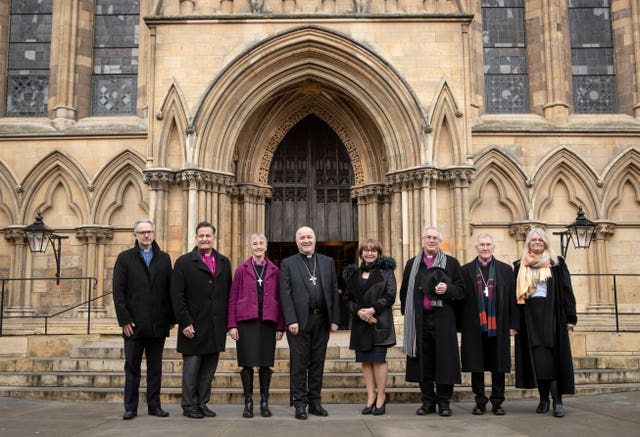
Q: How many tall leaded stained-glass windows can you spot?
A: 4